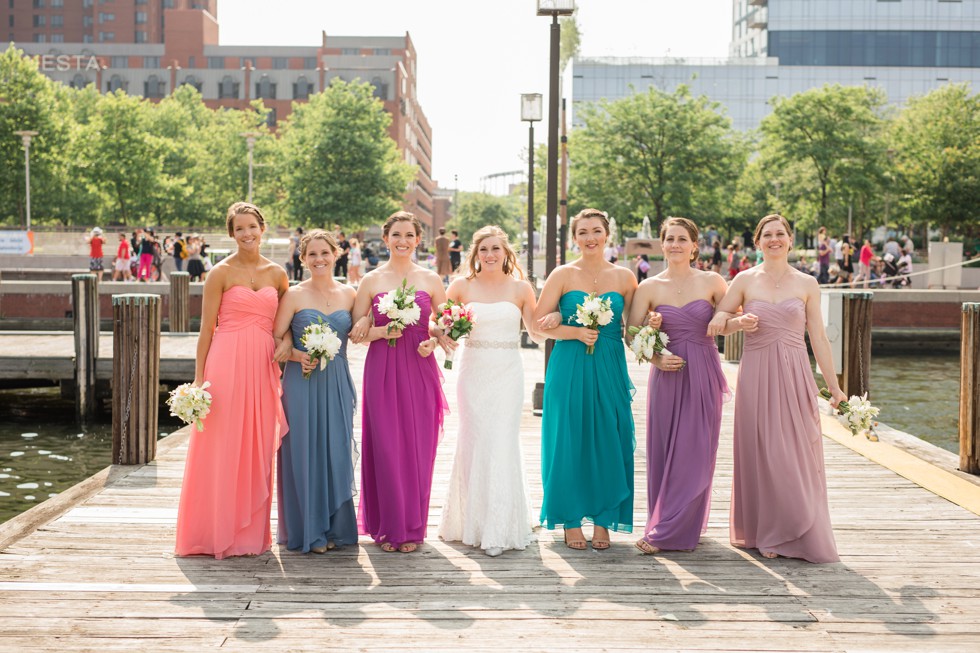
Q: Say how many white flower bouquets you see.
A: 6